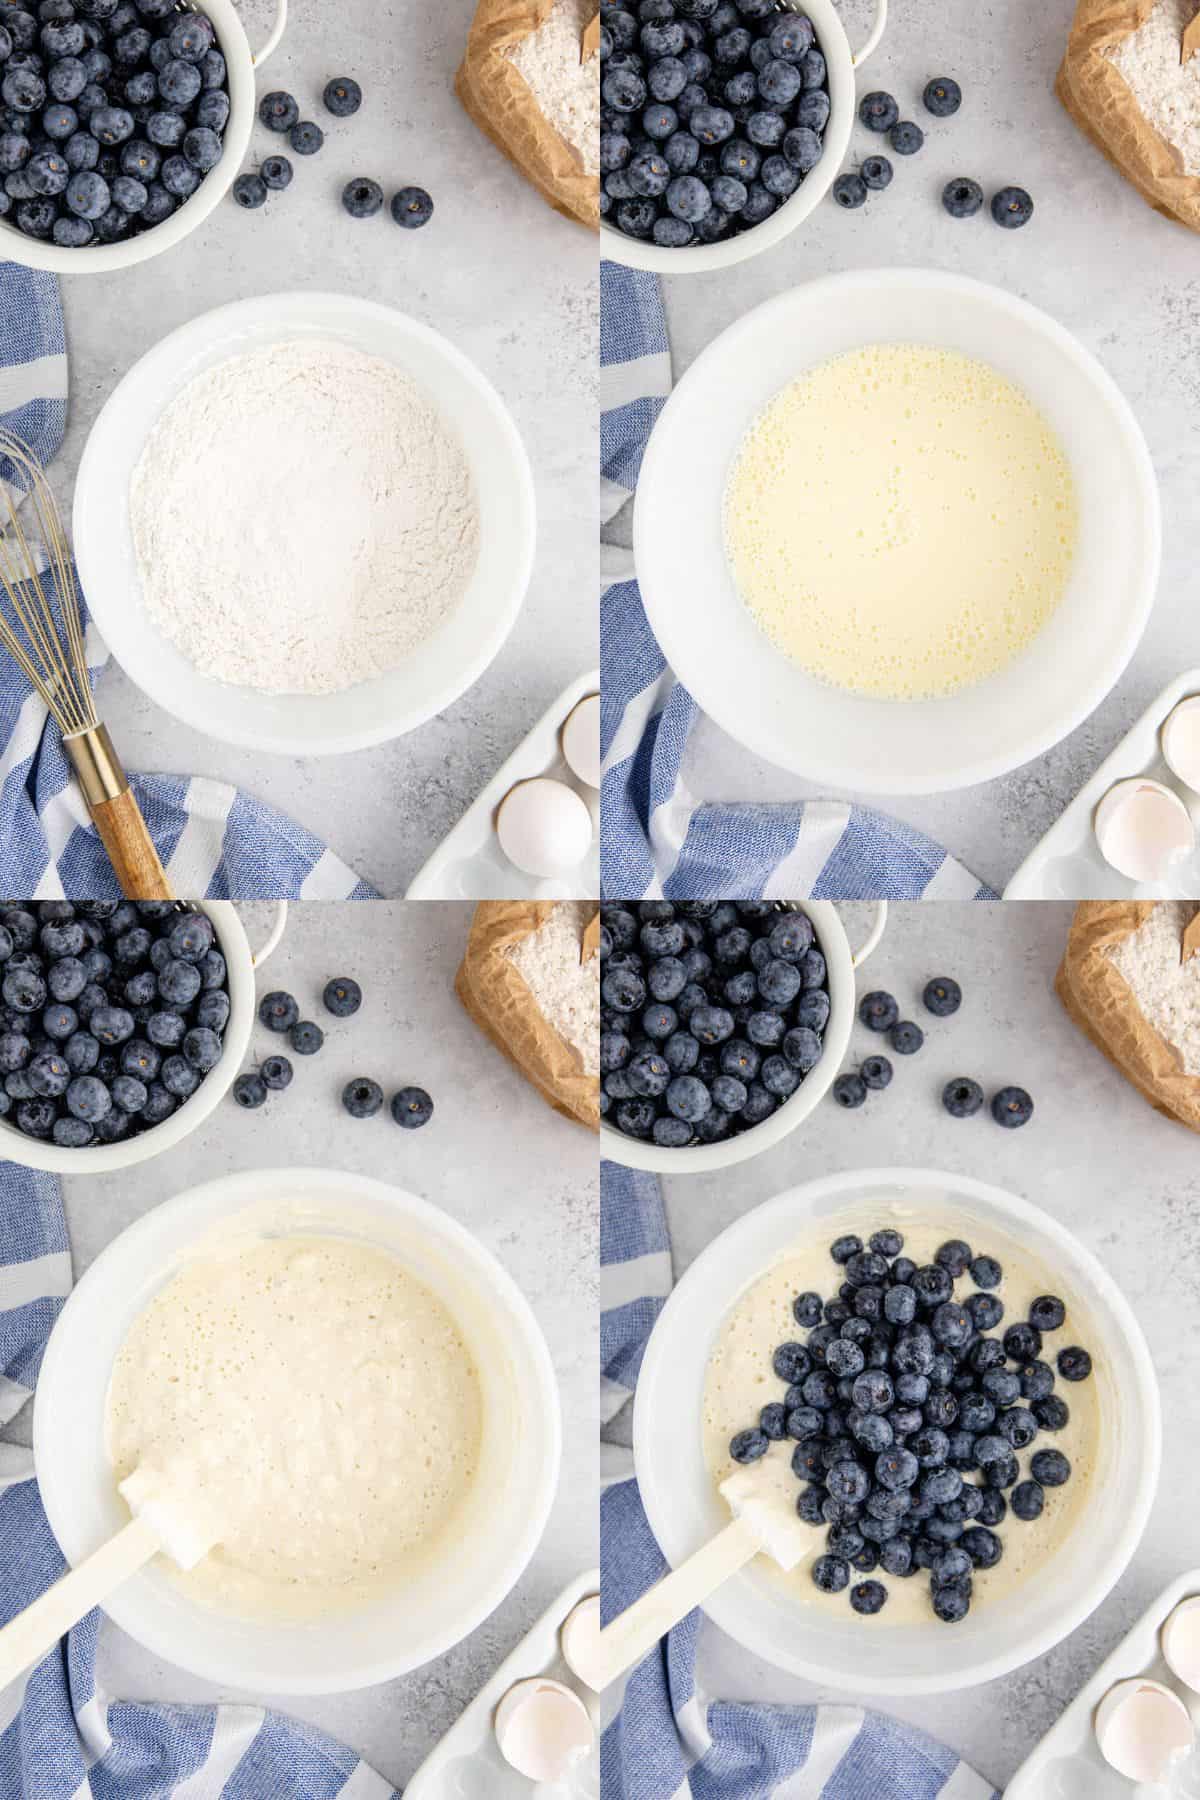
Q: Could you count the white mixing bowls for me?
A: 4